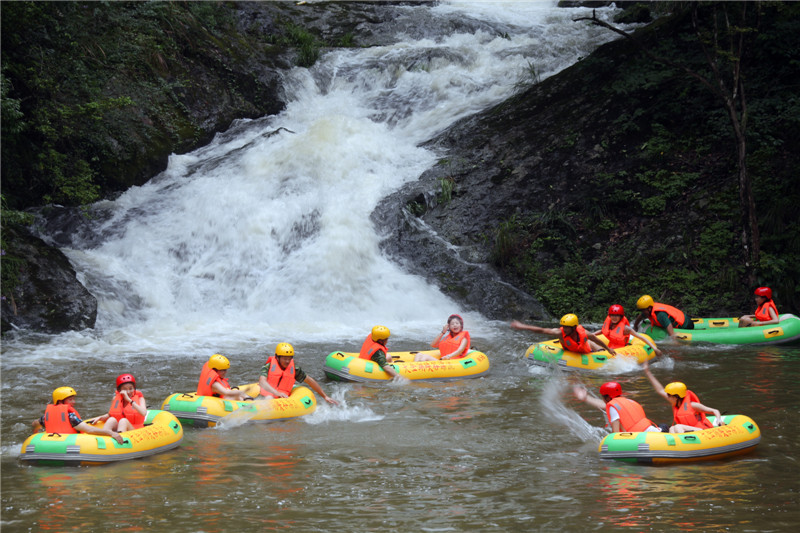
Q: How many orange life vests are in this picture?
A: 12